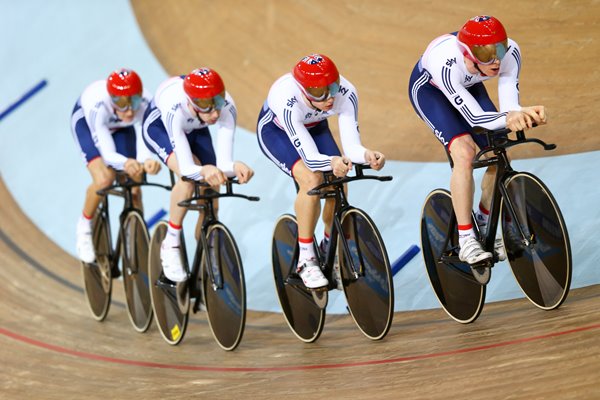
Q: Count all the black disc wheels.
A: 8